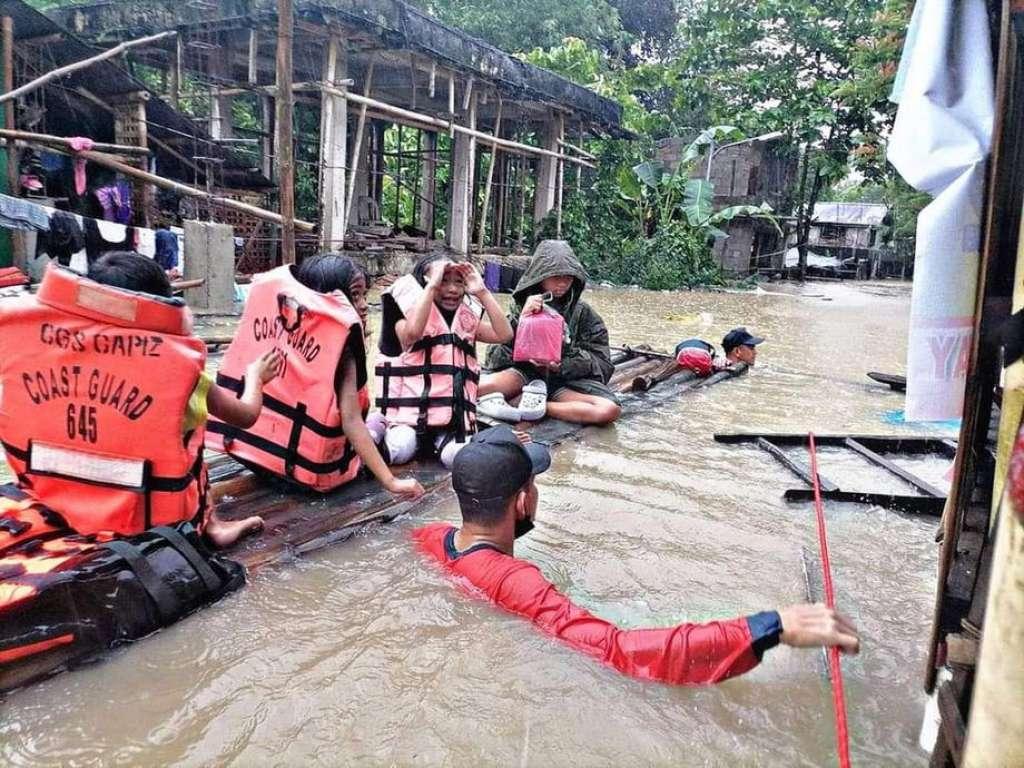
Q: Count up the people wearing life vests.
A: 3